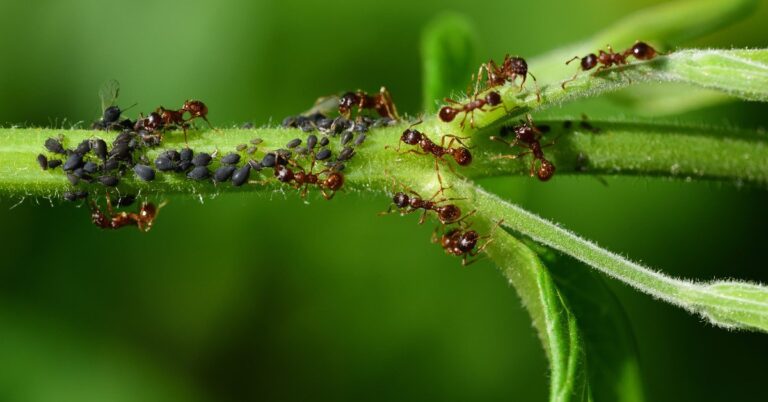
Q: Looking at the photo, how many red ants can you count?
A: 11